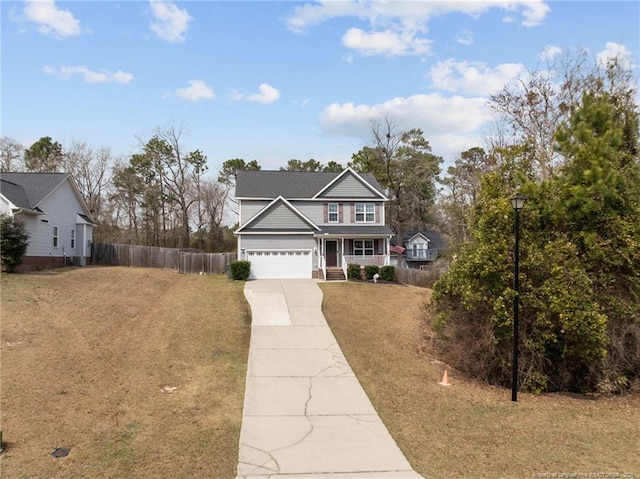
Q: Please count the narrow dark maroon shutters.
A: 6